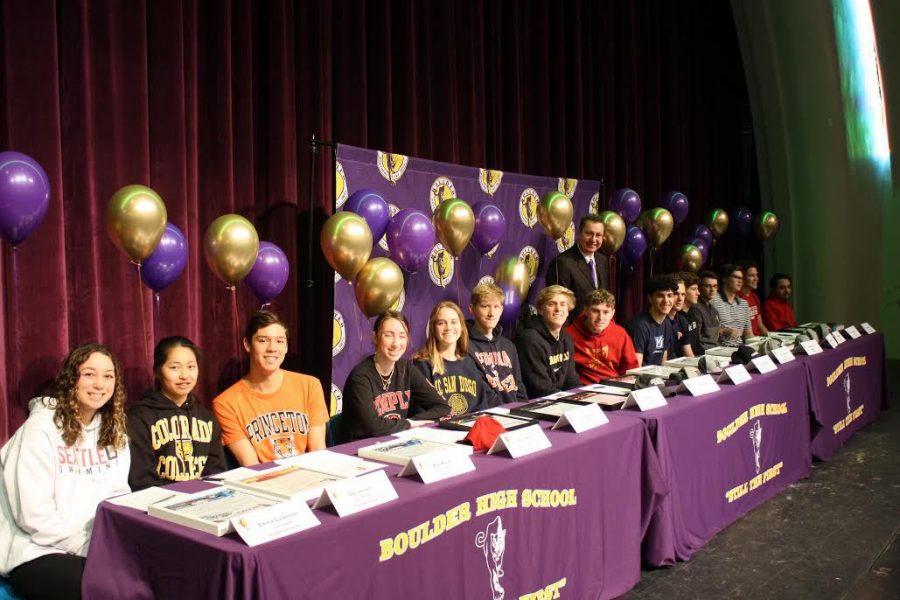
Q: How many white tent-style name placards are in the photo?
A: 15